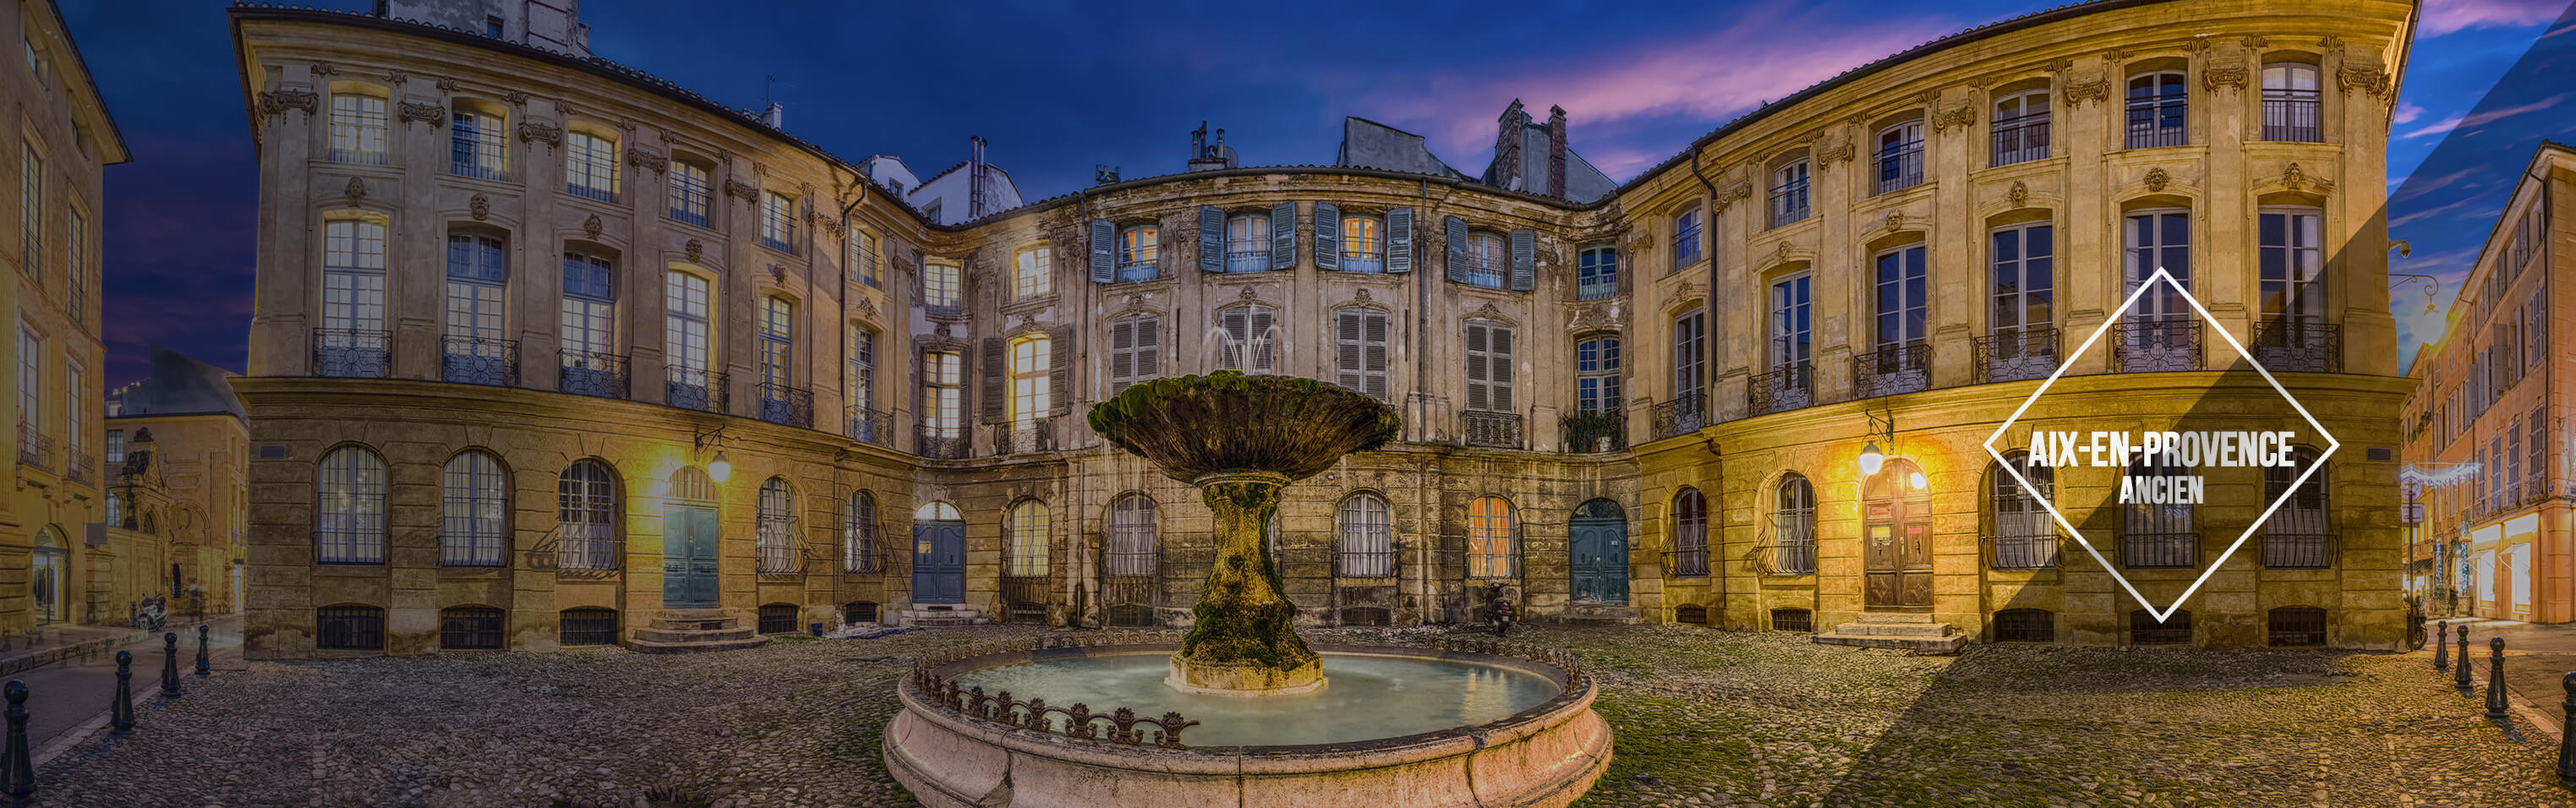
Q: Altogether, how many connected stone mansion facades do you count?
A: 3